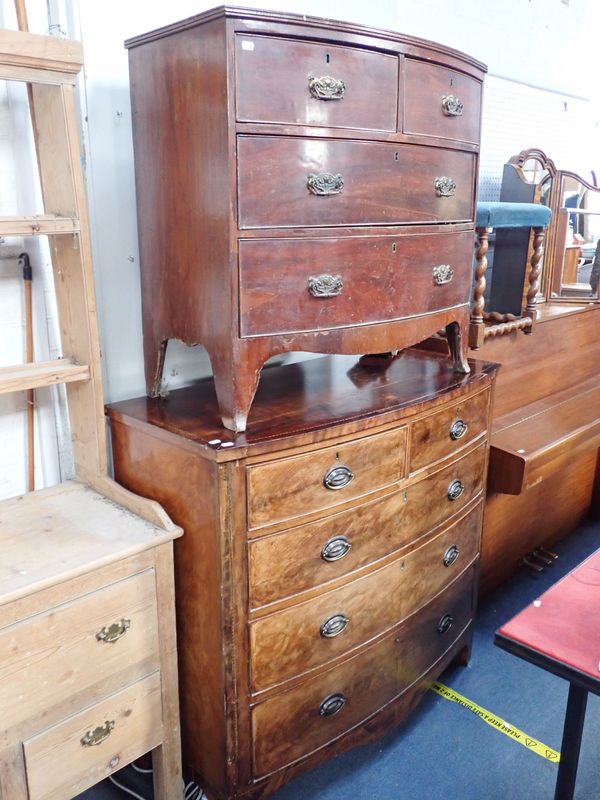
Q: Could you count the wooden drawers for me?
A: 11